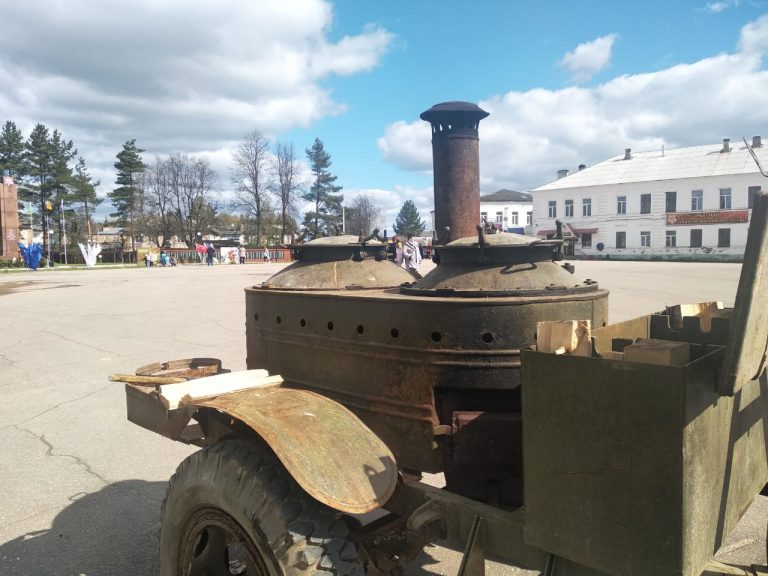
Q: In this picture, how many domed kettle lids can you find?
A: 2